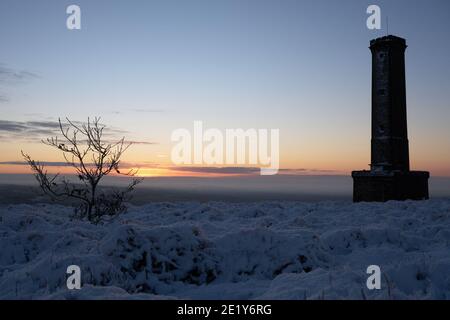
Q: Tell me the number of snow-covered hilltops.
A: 1